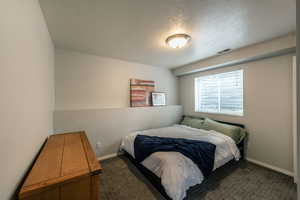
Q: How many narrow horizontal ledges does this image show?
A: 1